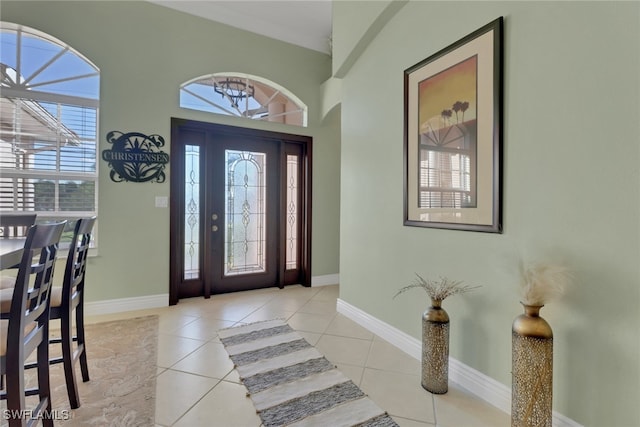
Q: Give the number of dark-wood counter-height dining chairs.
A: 3